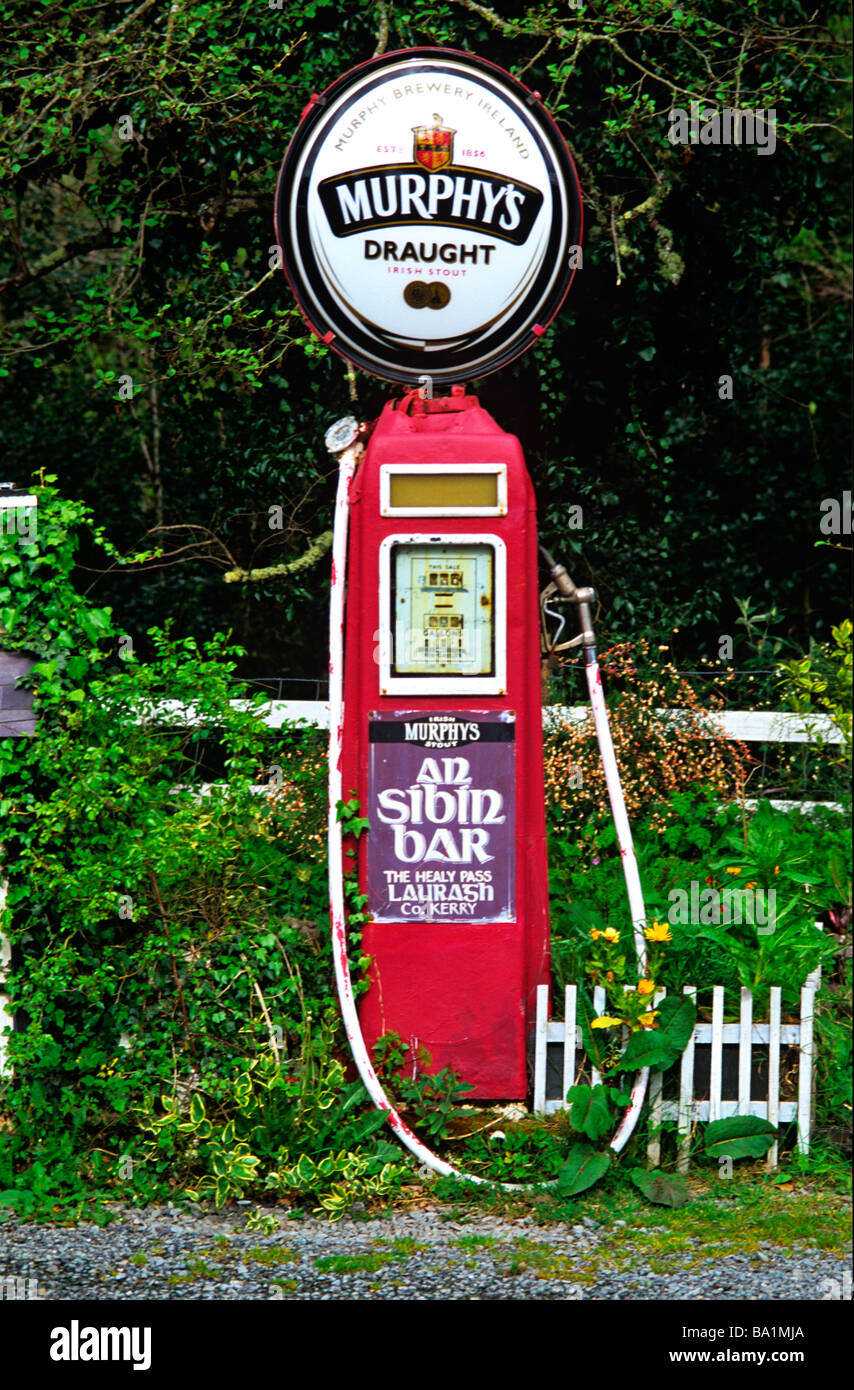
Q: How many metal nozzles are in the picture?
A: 1